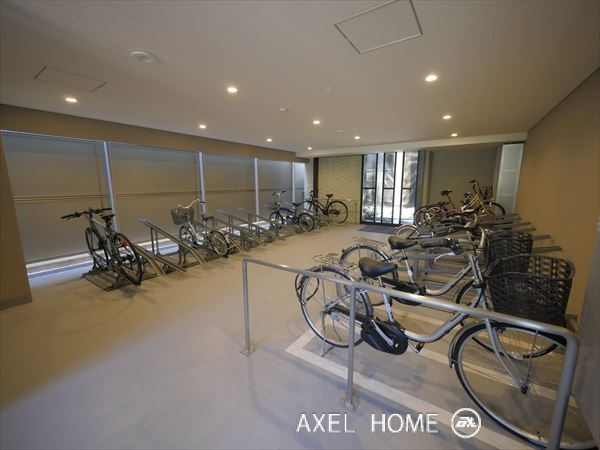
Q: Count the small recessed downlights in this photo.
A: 10